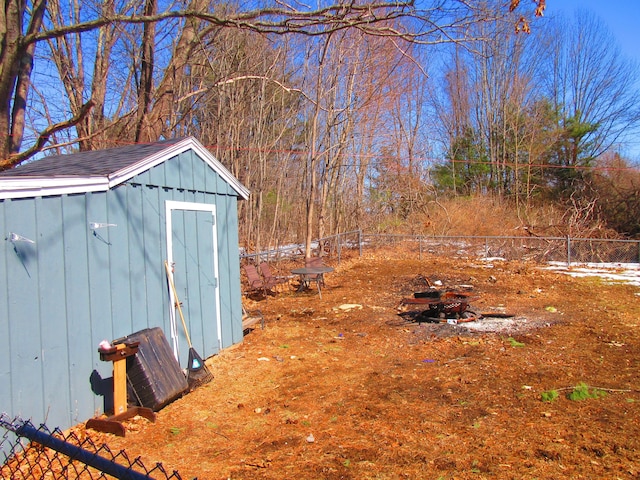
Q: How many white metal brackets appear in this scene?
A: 2